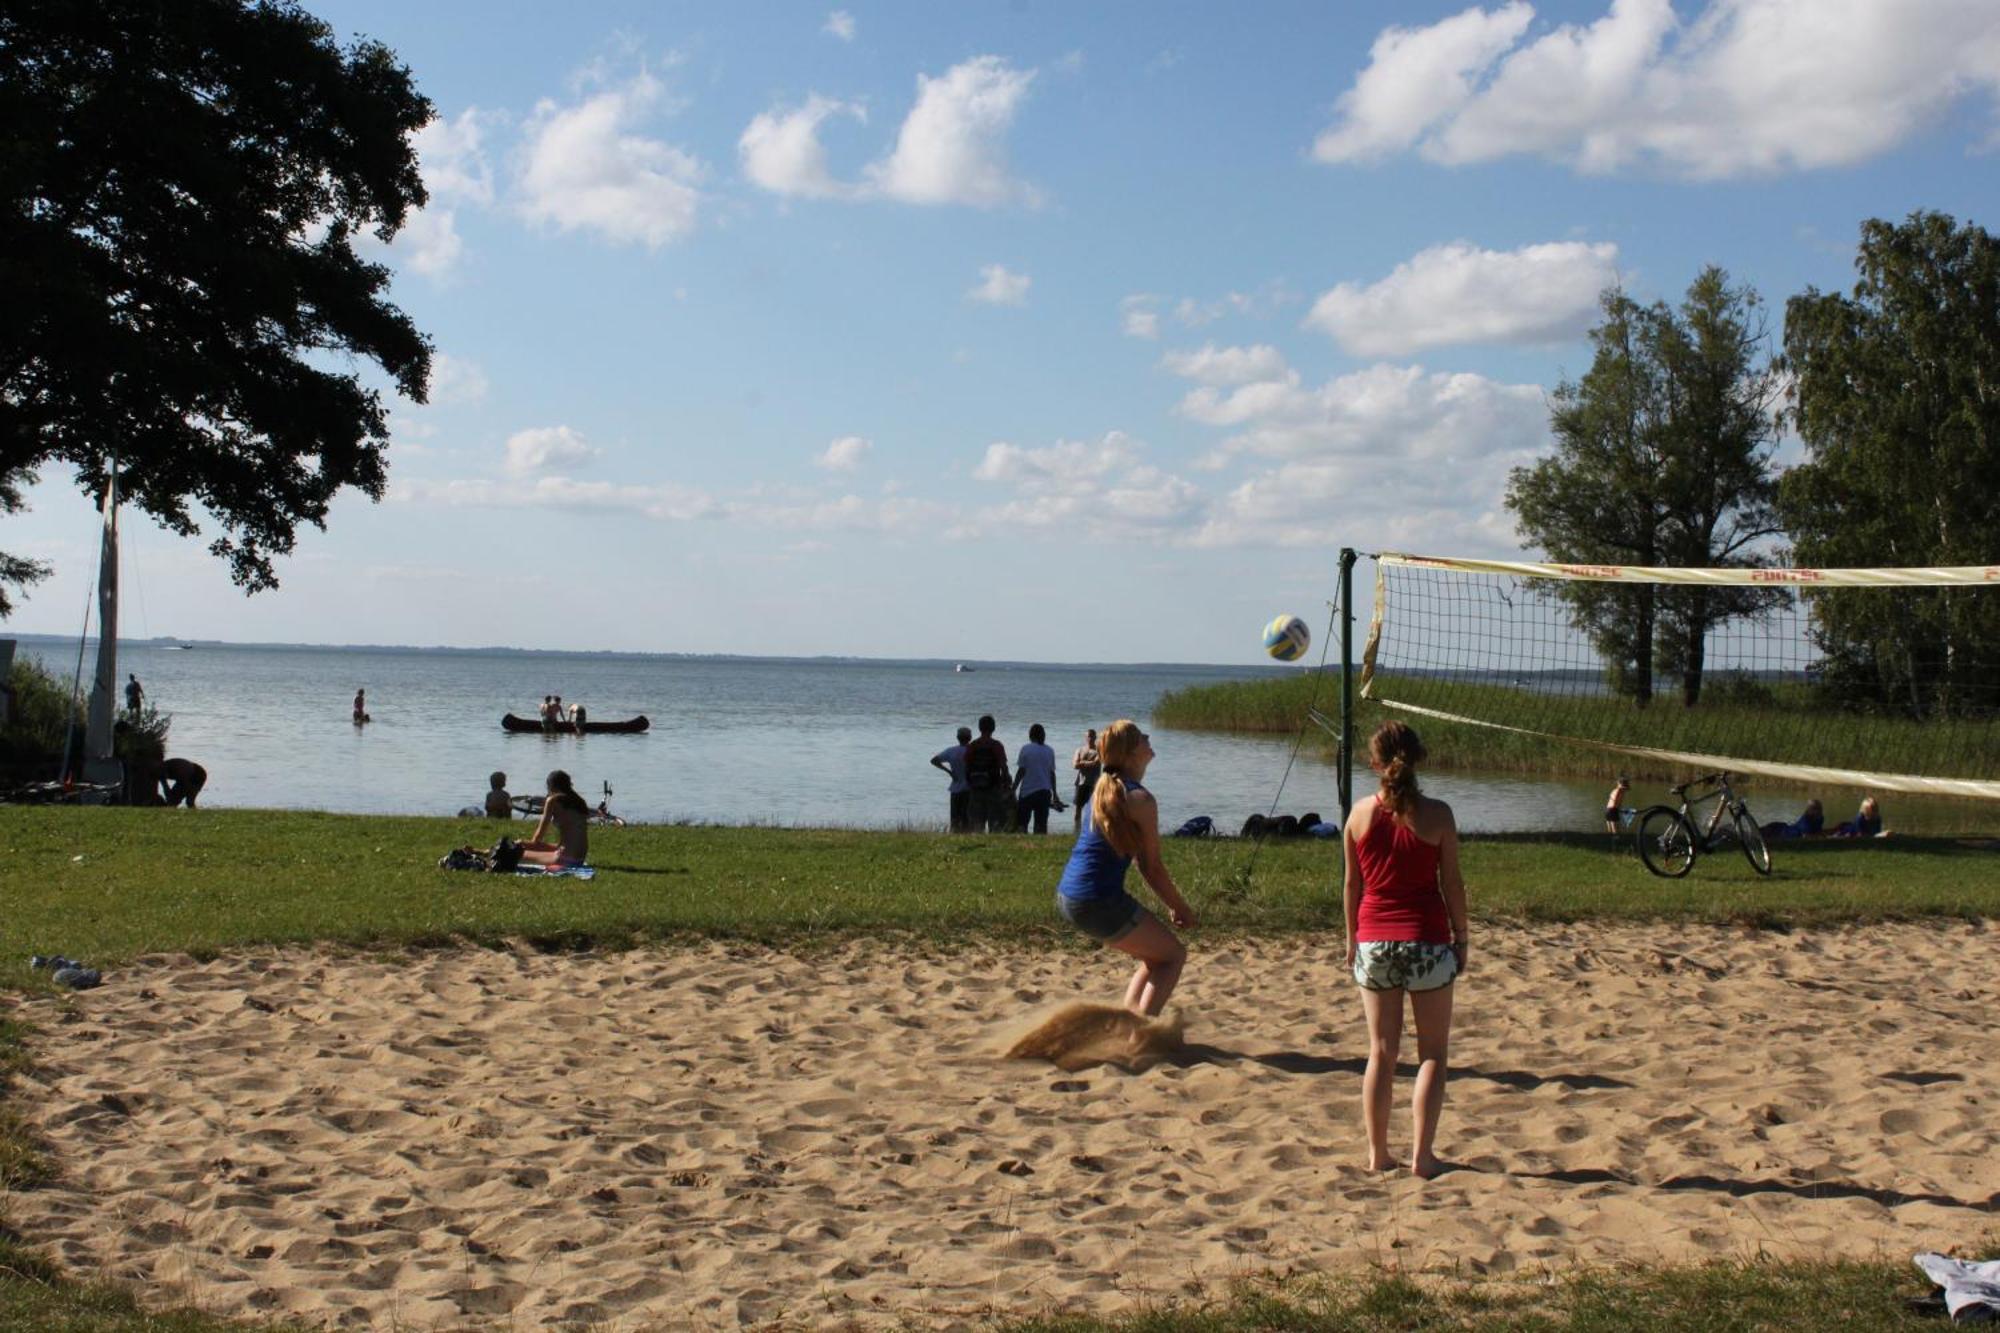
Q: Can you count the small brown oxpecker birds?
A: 0